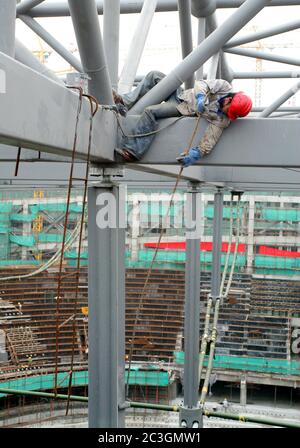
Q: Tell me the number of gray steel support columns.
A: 3